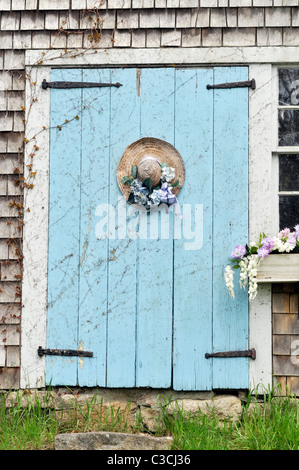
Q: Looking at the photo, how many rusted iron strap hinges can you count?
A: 4